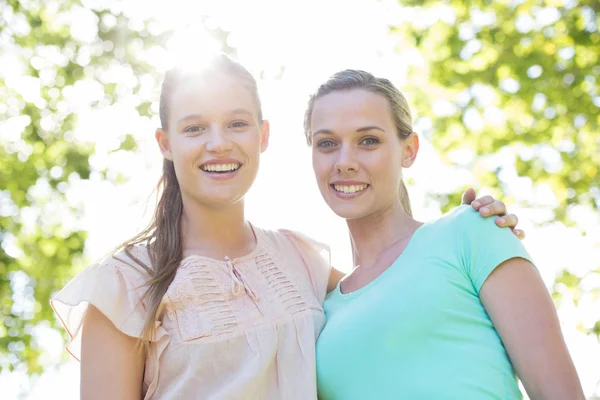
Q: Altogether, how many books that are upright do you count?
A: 0